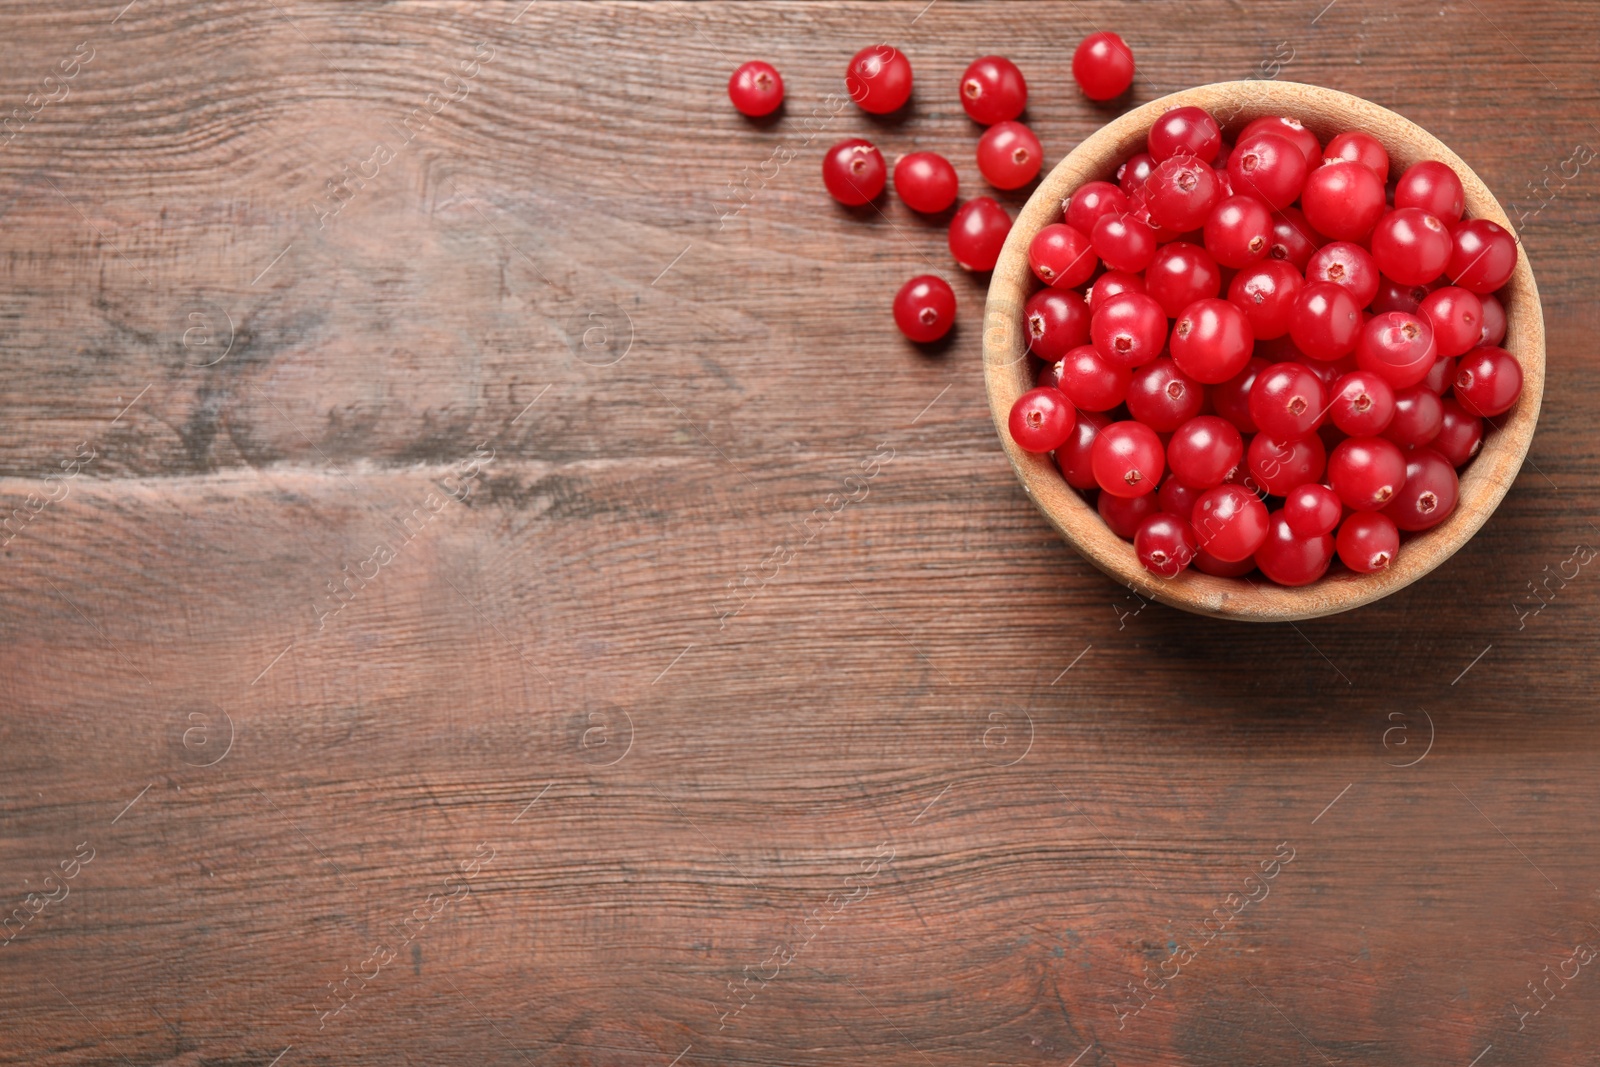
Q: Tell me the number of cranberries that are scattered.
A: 9